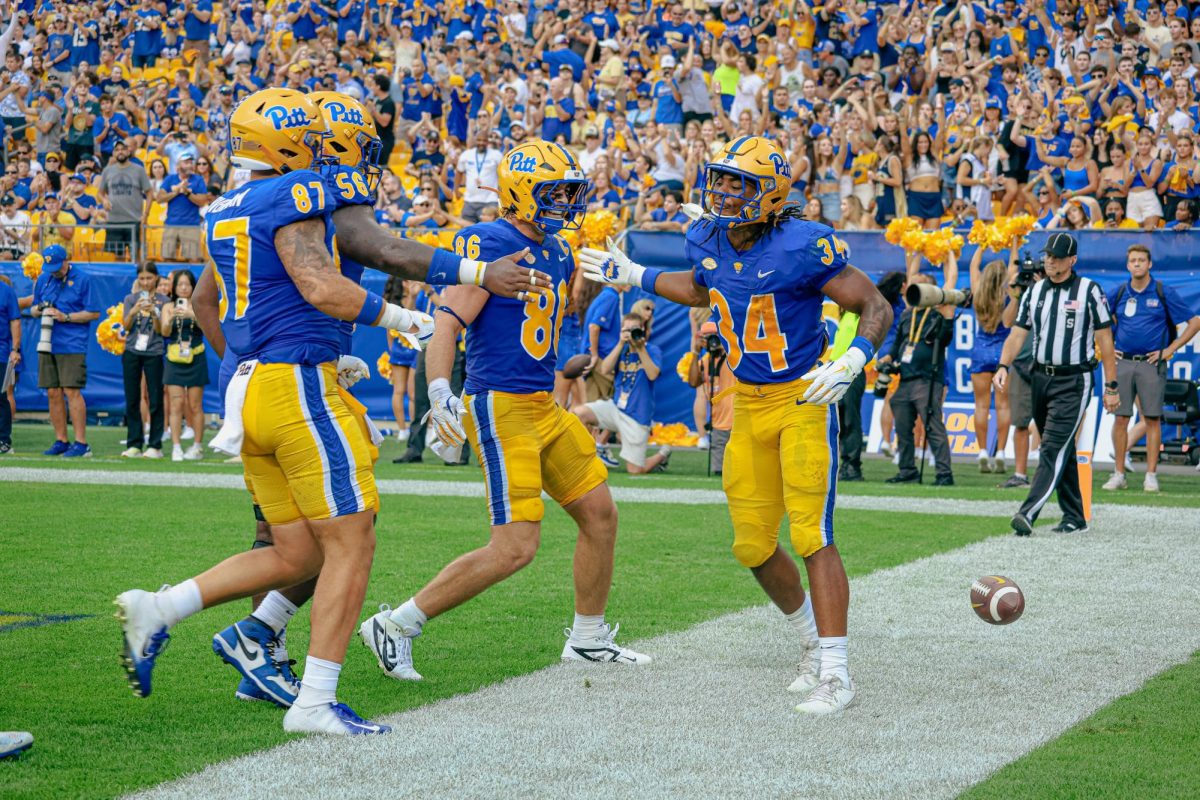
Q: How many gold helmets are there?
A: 4